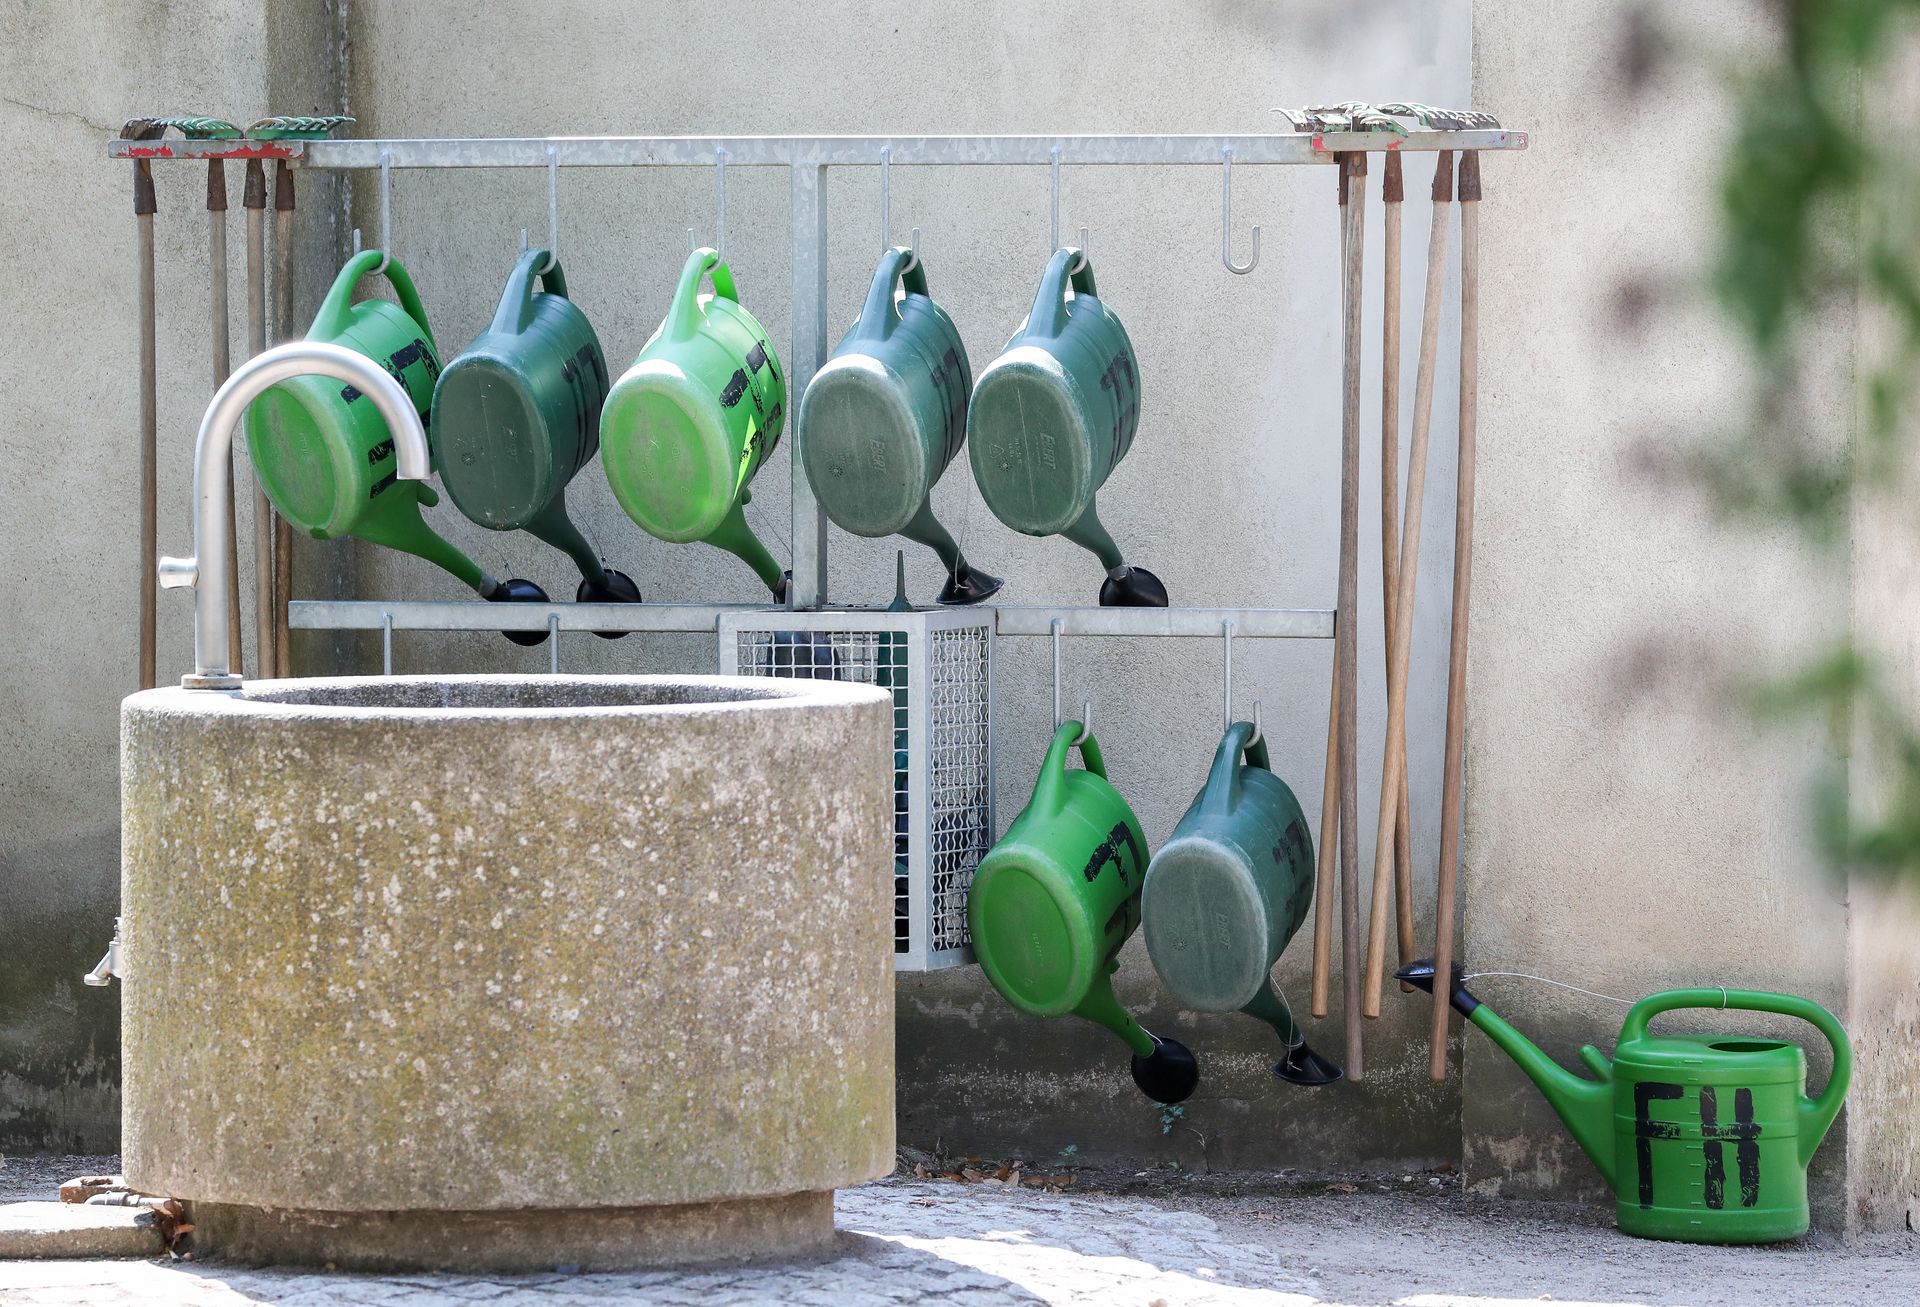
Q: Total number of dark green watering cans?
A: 4